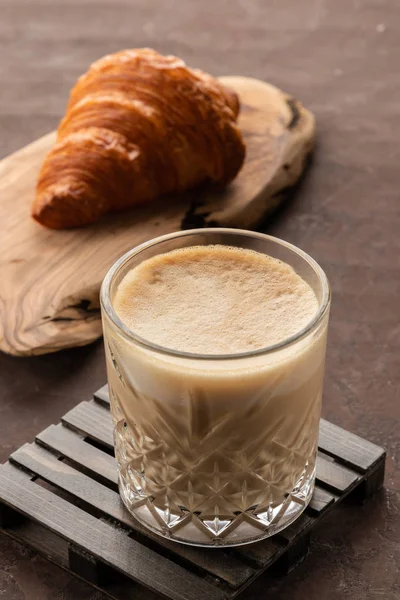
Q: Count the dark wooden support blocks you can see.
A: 4